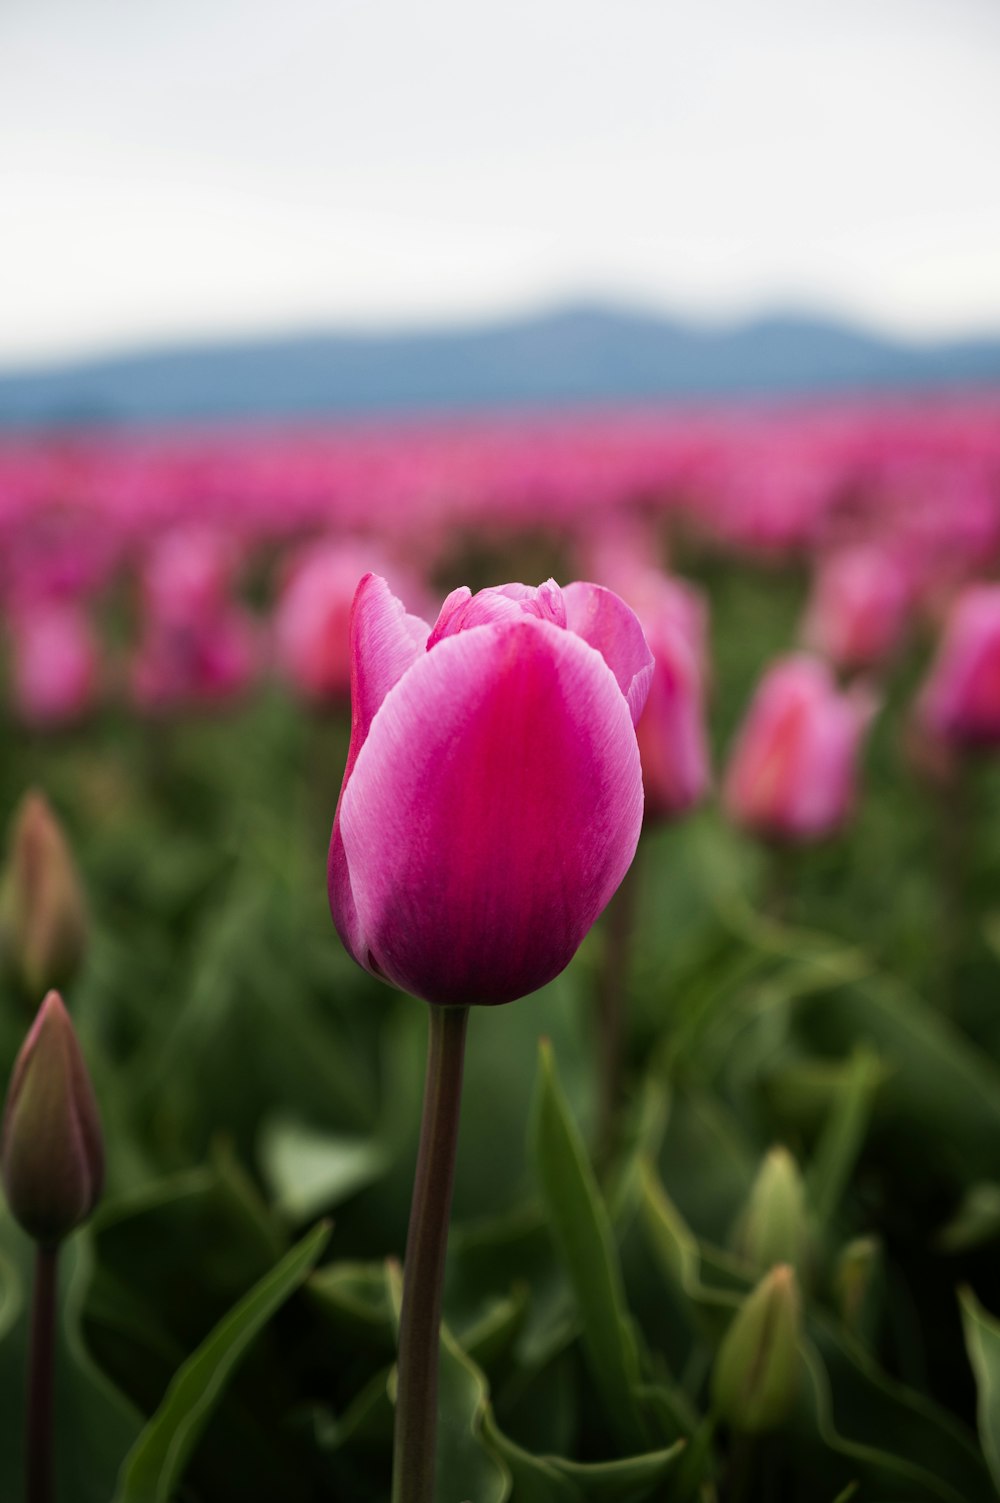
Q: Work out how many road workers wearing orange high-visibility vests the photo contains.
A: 0